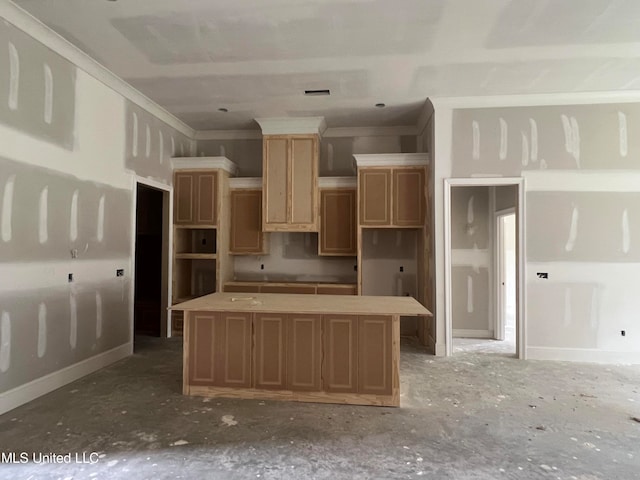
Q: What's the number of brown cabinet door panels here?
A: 14